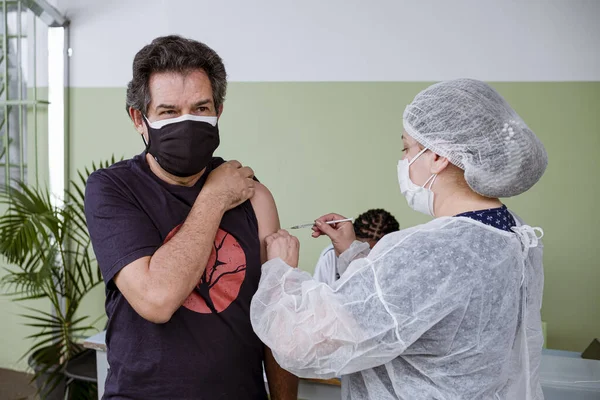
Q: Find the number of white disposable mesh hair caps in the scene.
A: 1